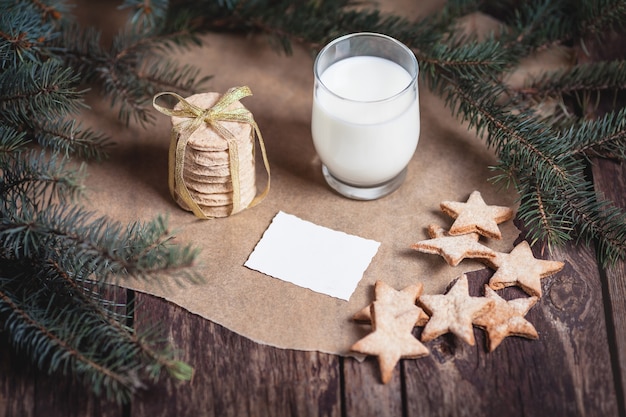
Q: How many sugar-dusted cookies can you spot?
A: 7